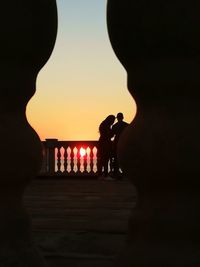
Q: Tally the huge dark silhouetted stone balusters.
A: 2